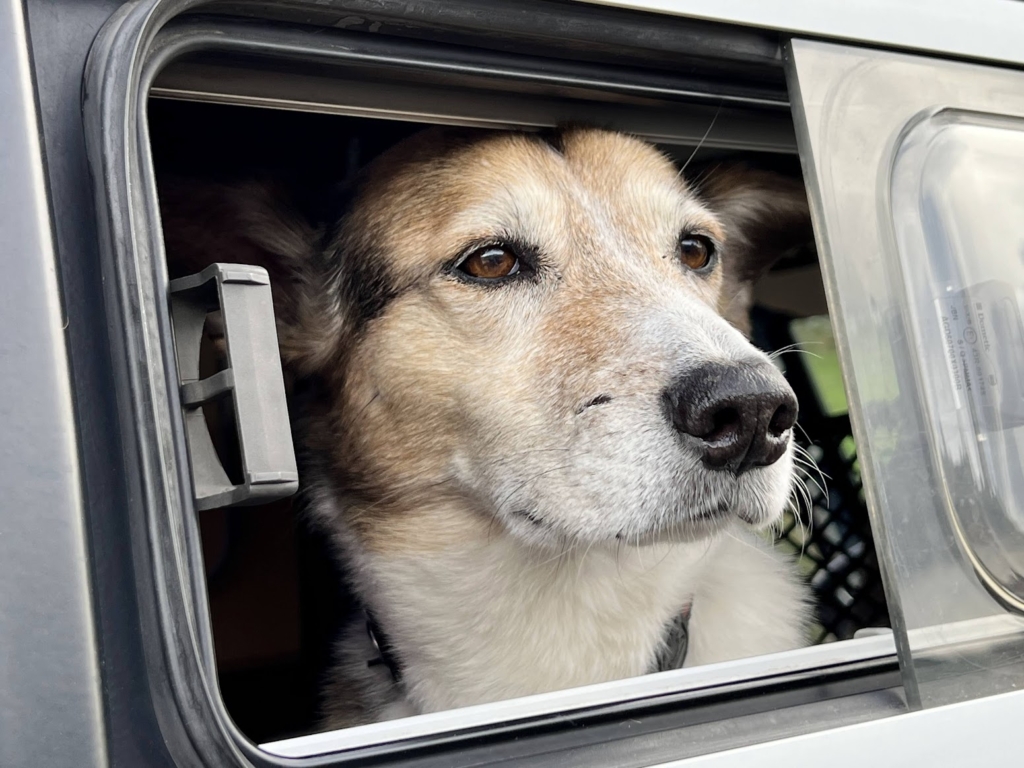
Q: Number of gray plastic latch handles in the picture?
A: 1